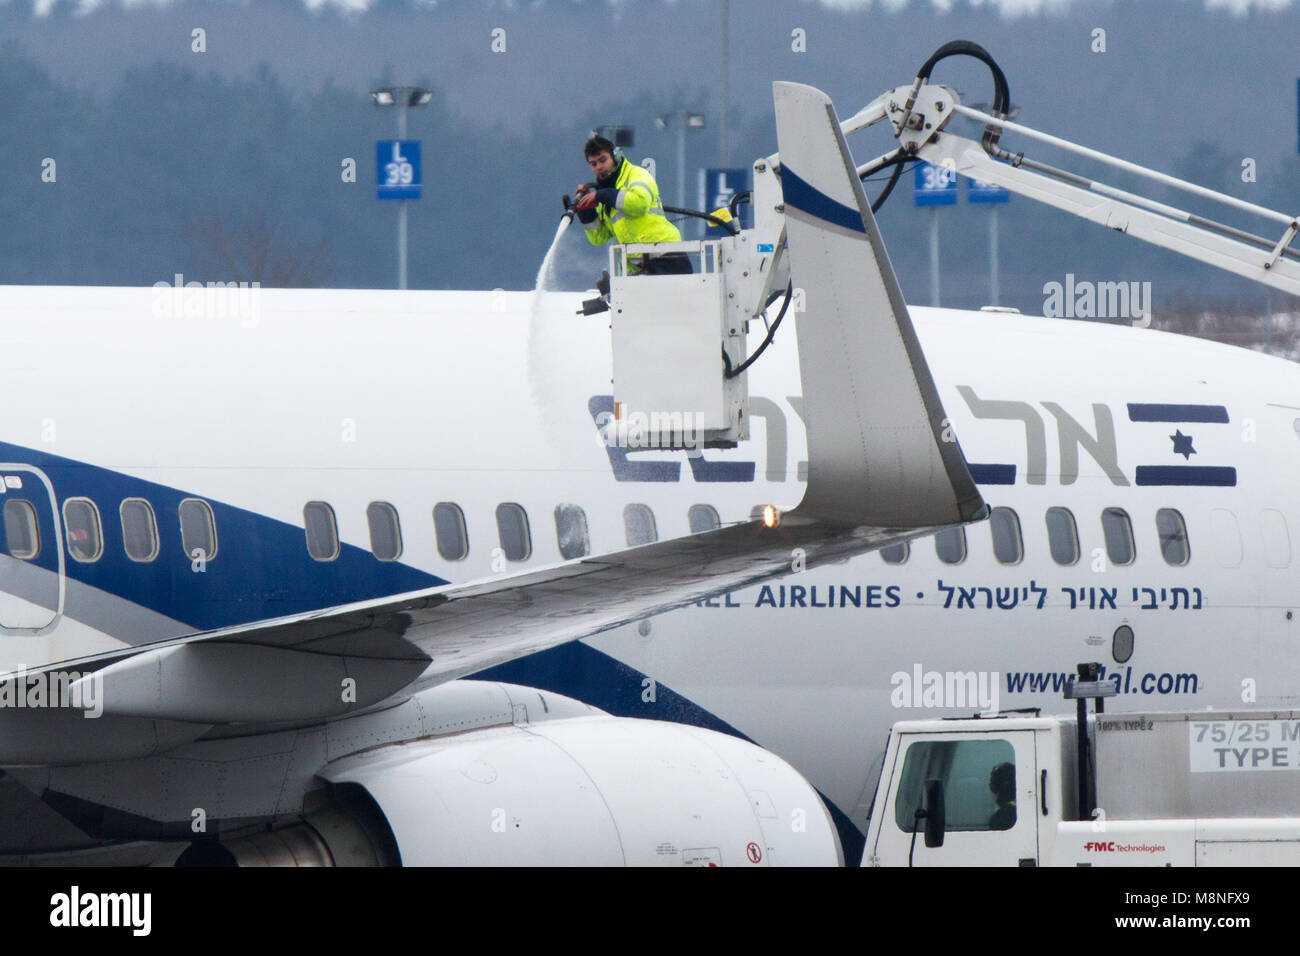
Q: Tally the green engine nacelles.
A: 0